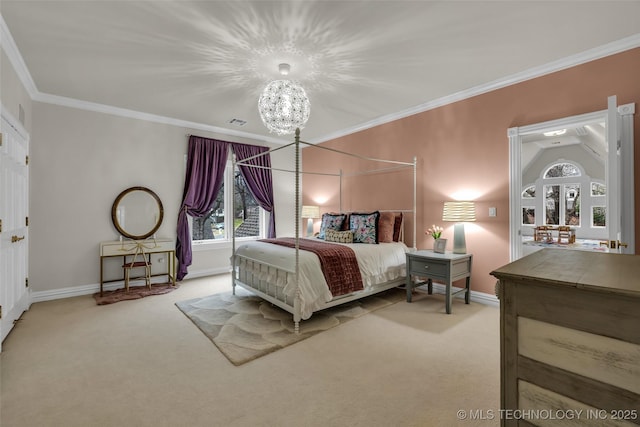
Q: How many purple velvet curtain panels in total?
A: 2